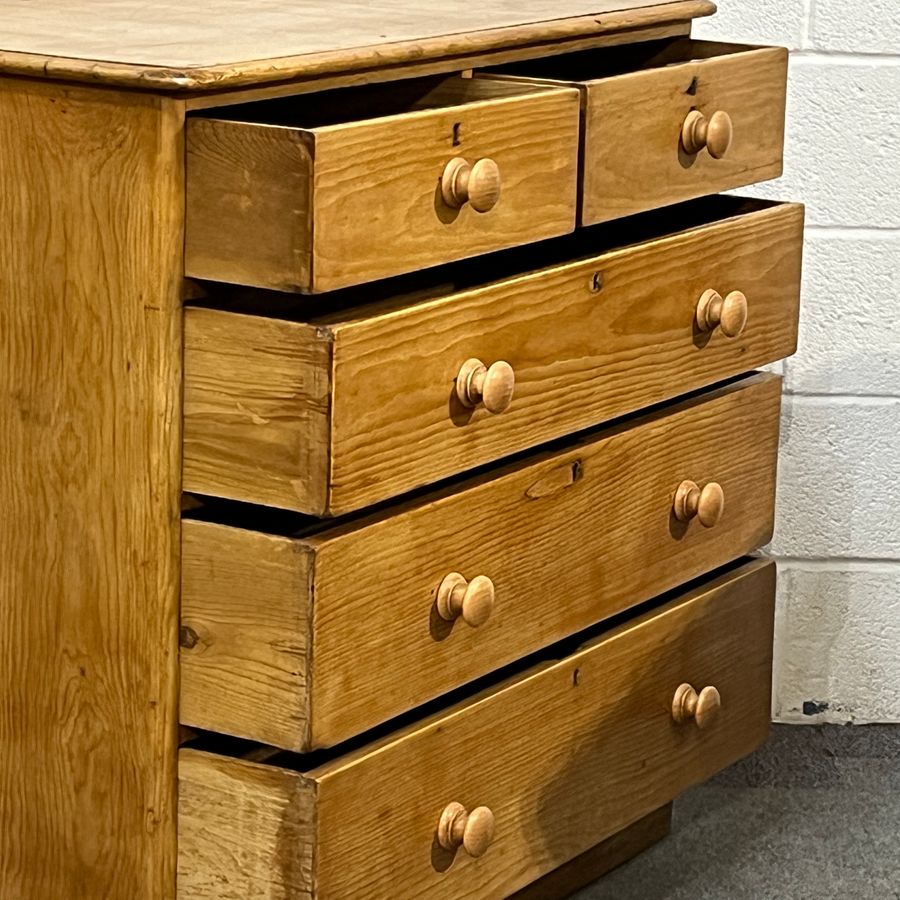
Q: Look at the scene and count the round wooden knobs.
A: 8